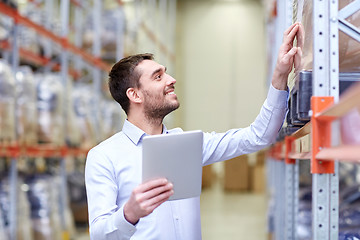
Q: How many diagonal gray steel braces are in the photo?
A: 2